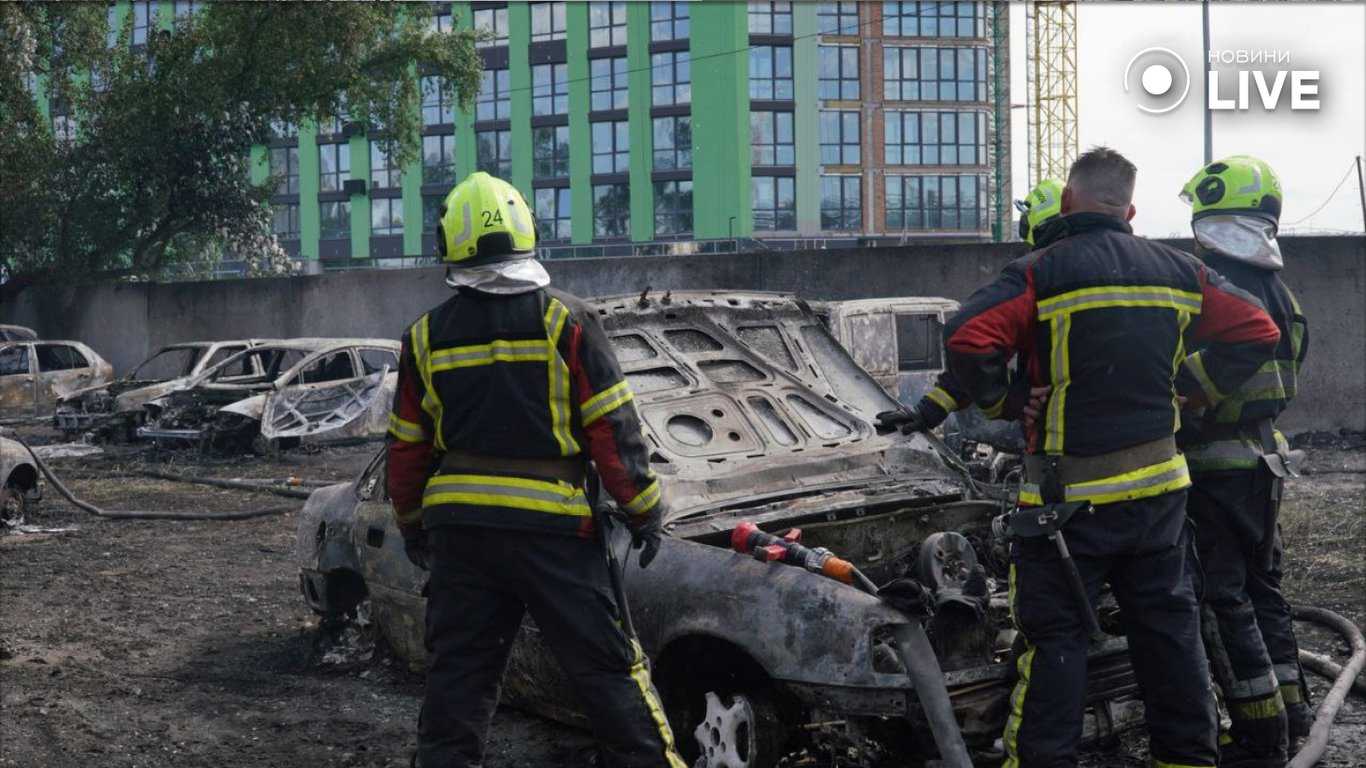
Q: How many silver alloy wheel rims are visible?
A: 1